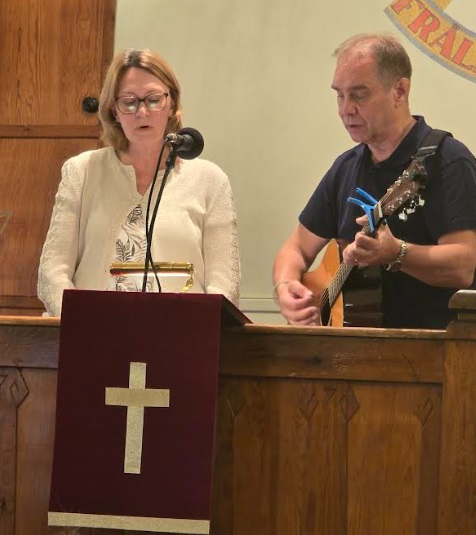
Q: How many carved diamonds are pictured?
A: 5